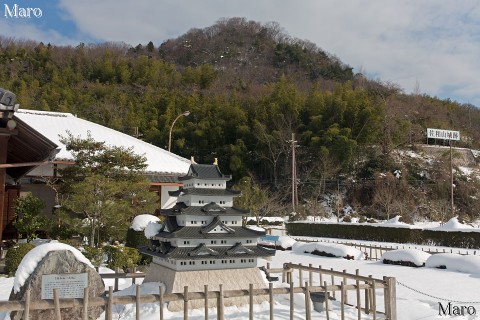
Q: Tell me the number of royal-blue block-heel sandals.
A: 0